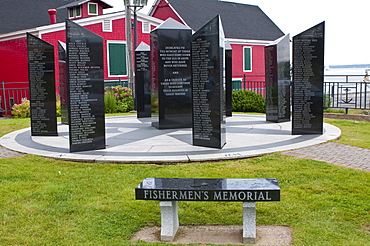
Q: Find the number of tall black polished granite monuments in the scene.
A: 9